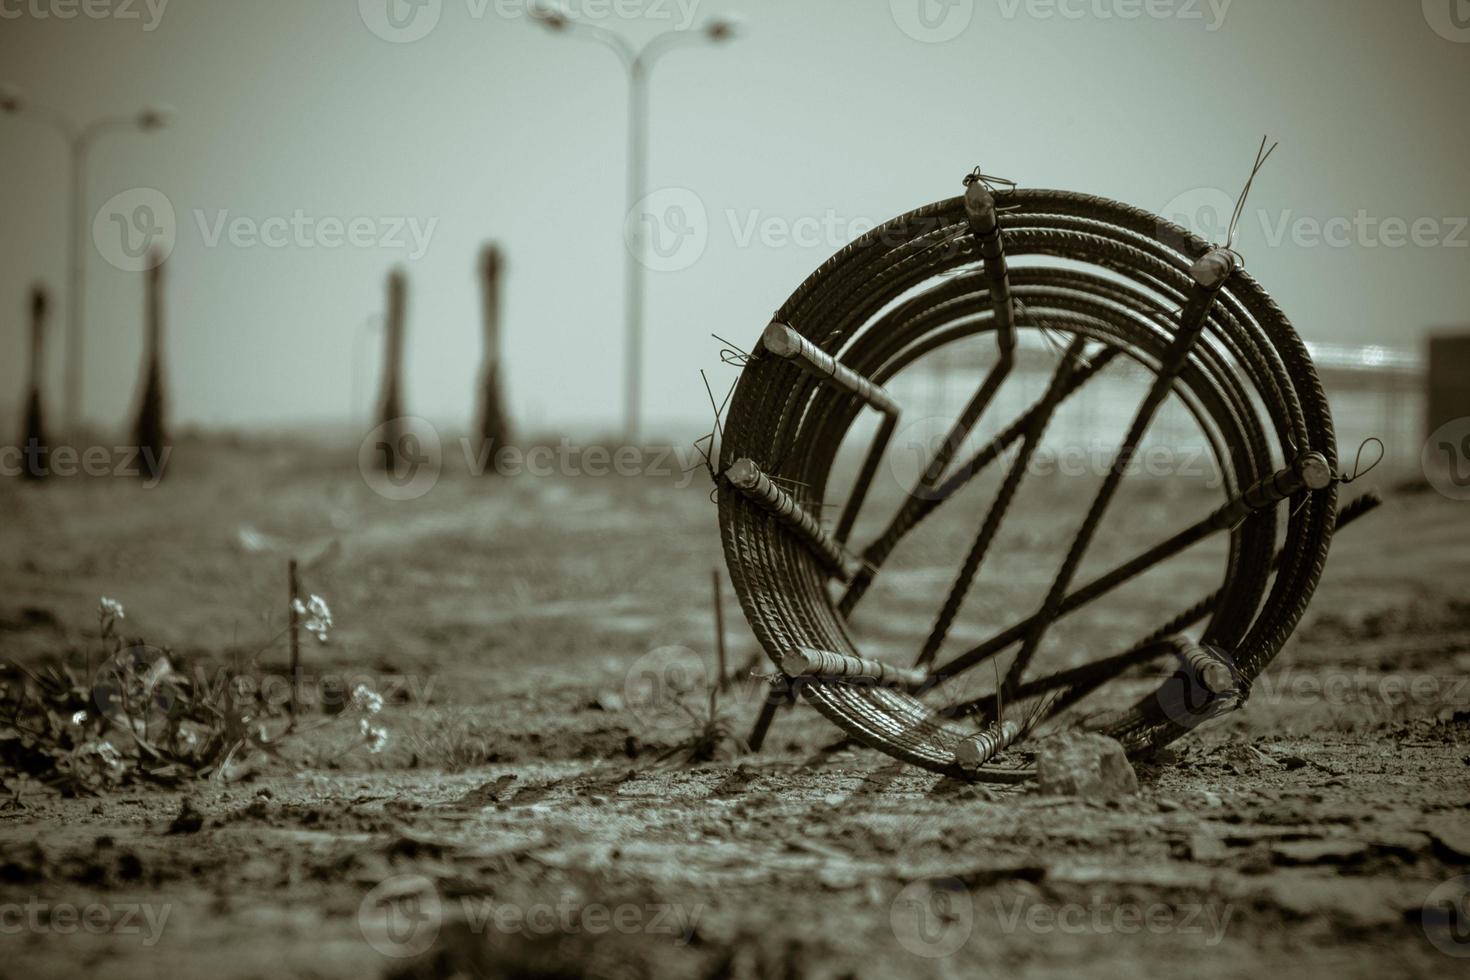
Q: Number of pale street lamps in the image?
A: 2